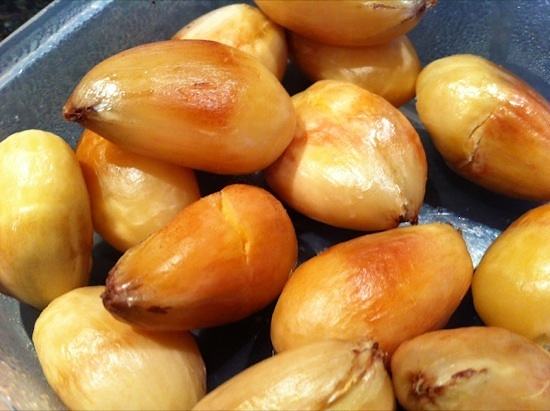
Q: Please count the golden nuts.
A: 14